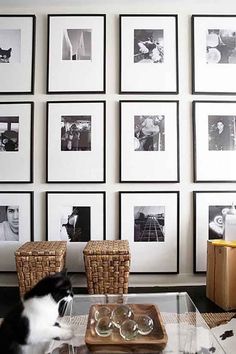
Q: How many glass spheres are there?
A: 5